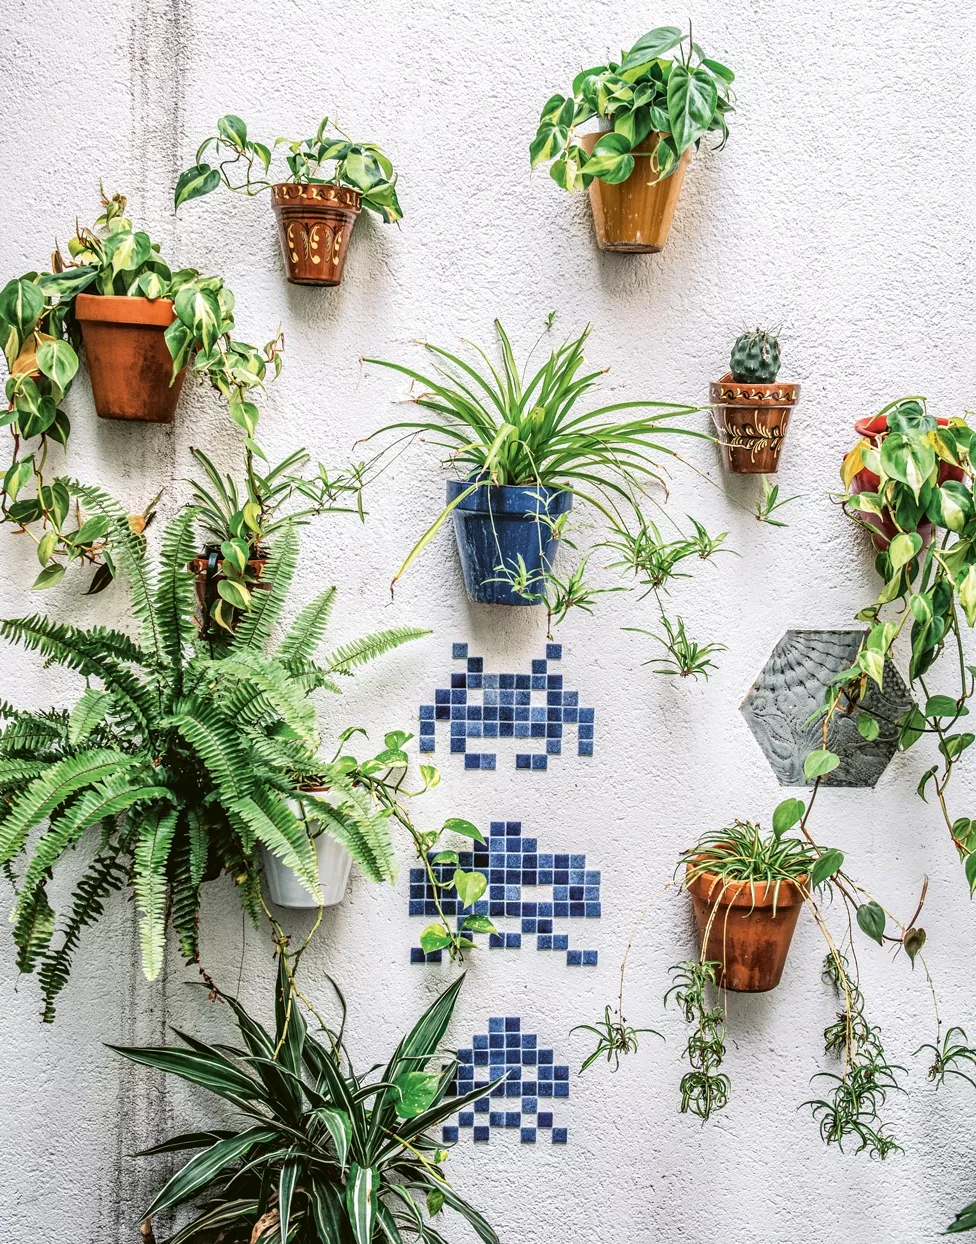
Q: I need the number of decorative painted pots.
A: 2